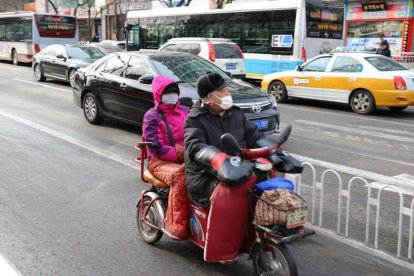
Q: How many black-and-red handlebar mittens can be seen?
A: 2